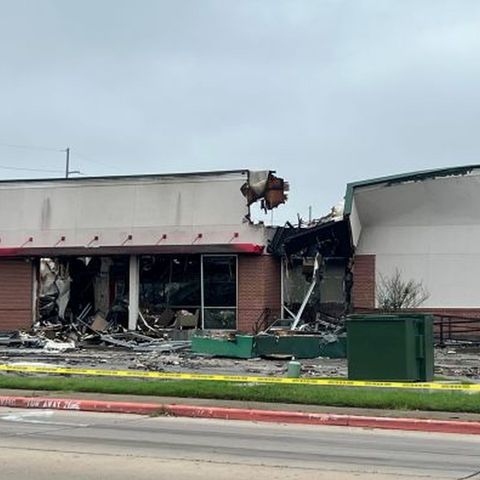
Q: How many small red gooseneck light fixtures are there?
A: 7